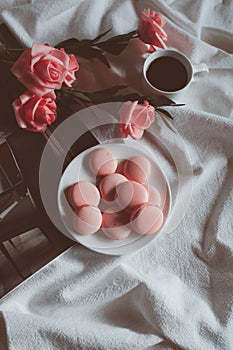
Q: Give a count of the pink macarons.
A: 9